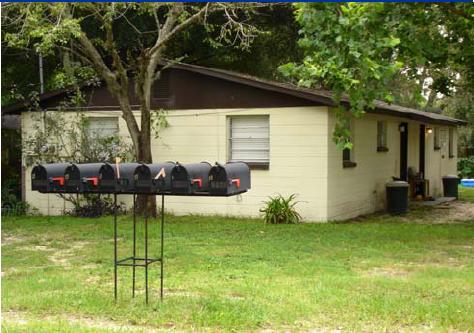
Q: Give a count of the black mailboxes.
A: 6